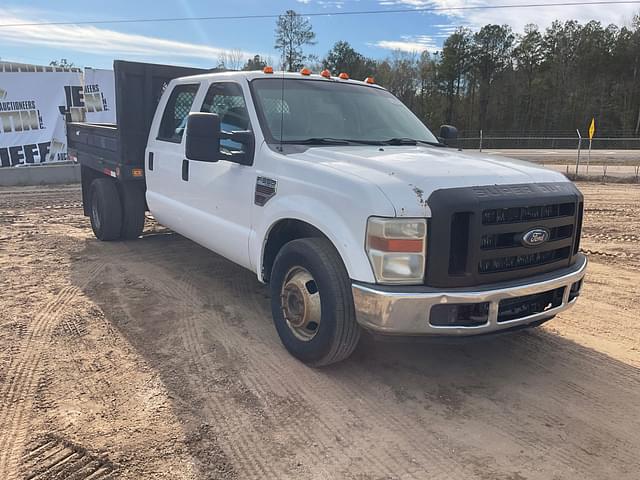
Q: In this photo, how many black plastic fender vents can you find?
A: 1